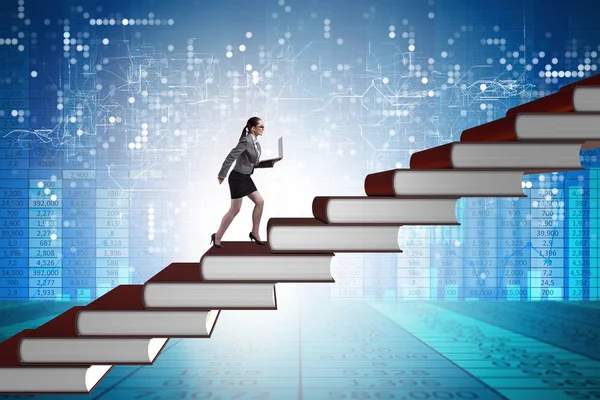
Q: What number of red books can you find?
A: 12